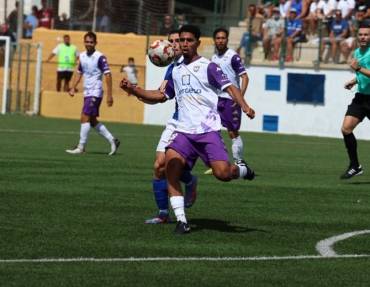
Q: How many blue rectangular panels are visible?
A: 3